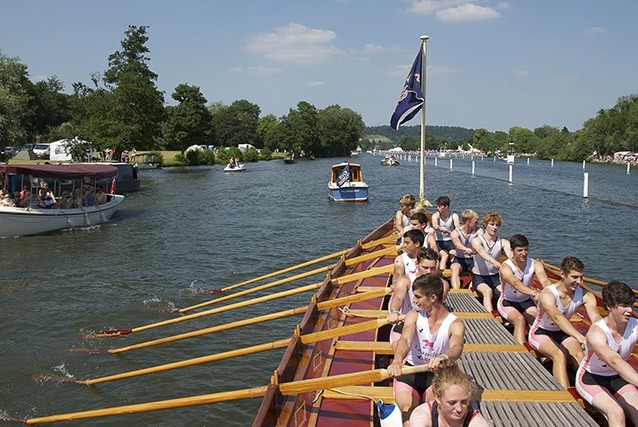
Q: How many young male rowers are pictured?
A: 12